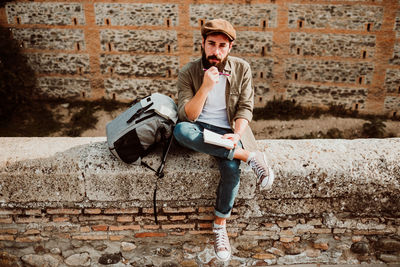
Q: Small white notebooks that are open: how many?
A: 1